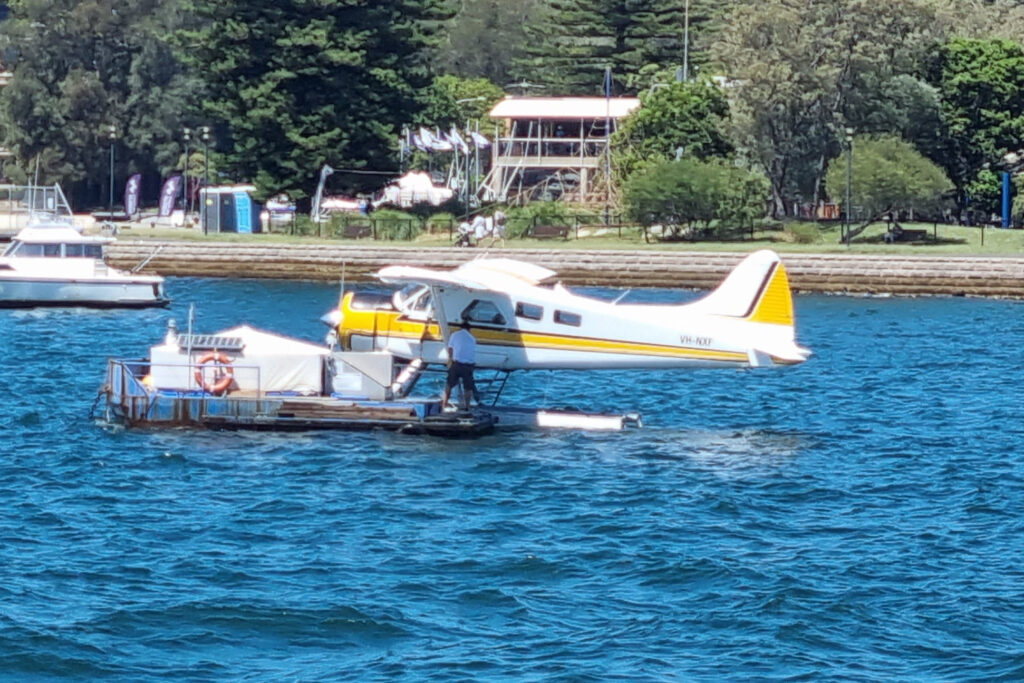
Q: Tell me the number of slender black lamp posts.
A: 4